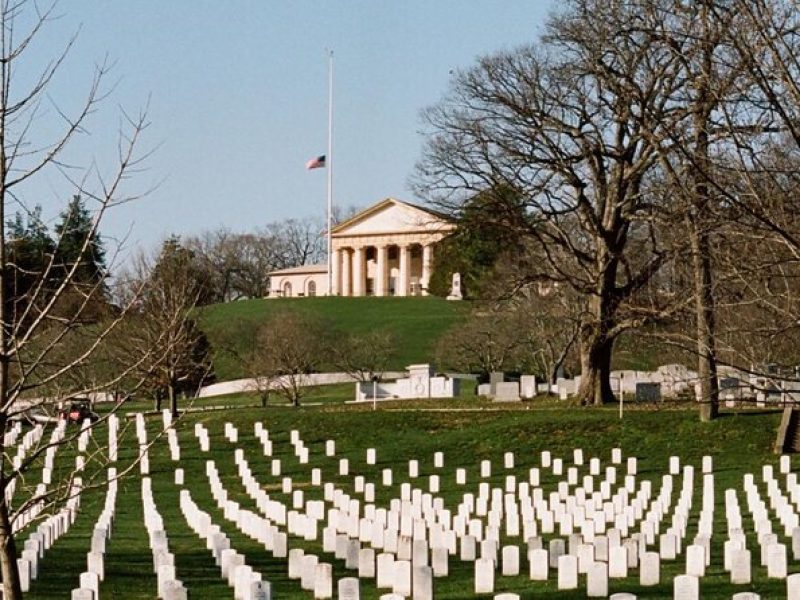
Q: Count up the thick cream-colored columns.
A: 6